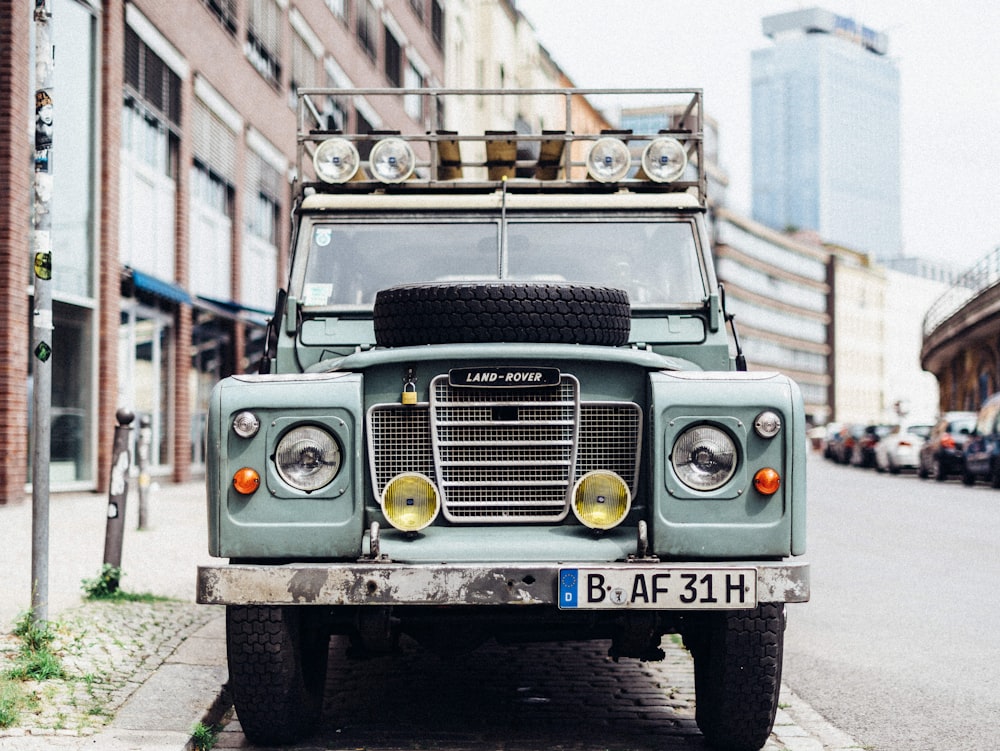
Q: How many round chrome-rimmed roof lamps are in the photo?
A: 4